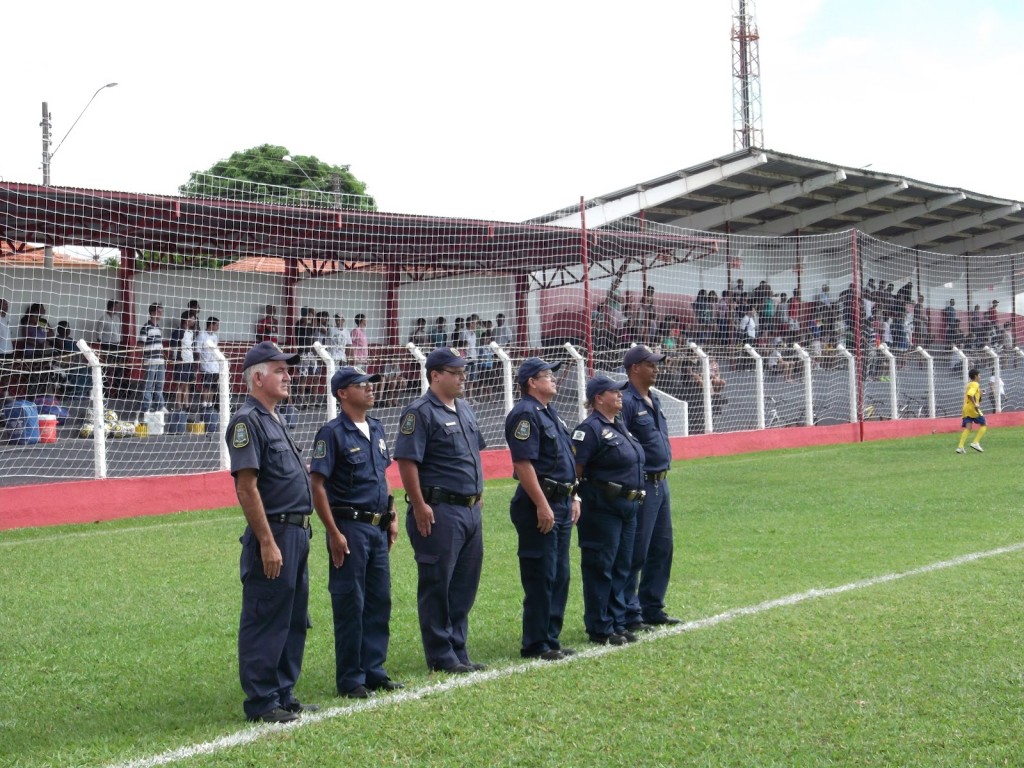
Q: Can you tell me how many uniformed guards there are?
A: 6